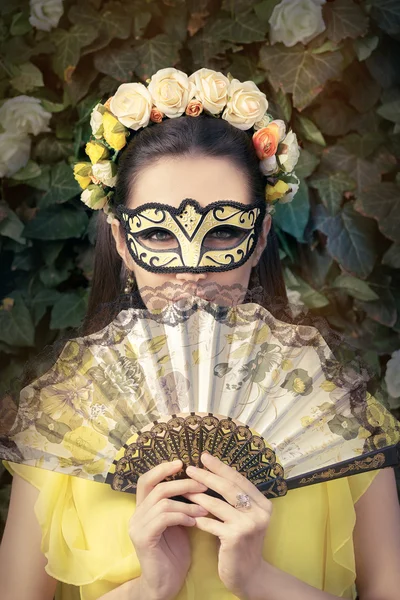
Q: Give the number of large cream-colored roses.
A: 4